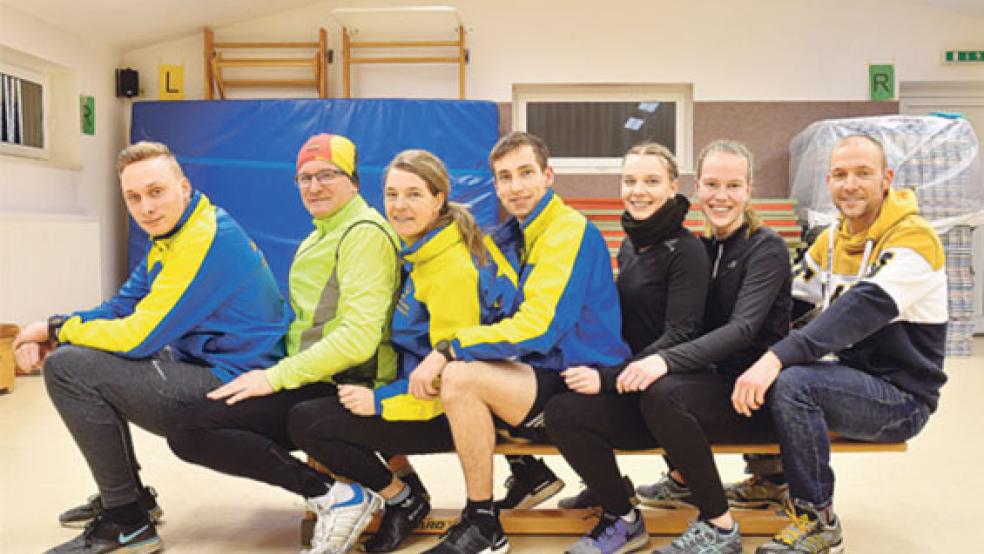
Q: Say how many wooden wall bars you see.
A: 2